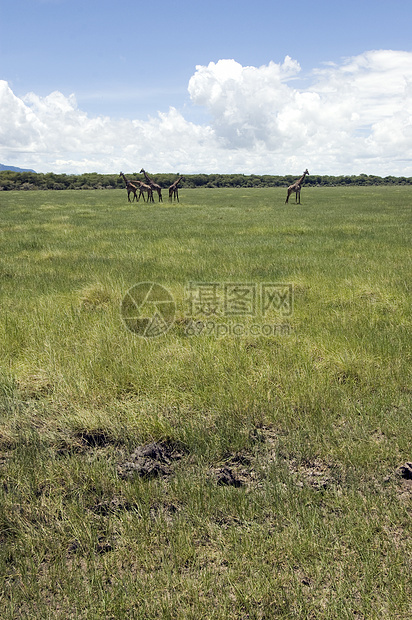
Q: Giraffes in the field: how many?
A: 5